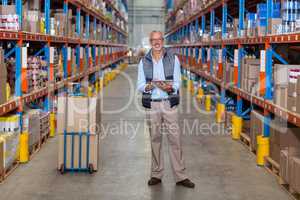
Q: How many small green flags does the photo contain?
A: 0